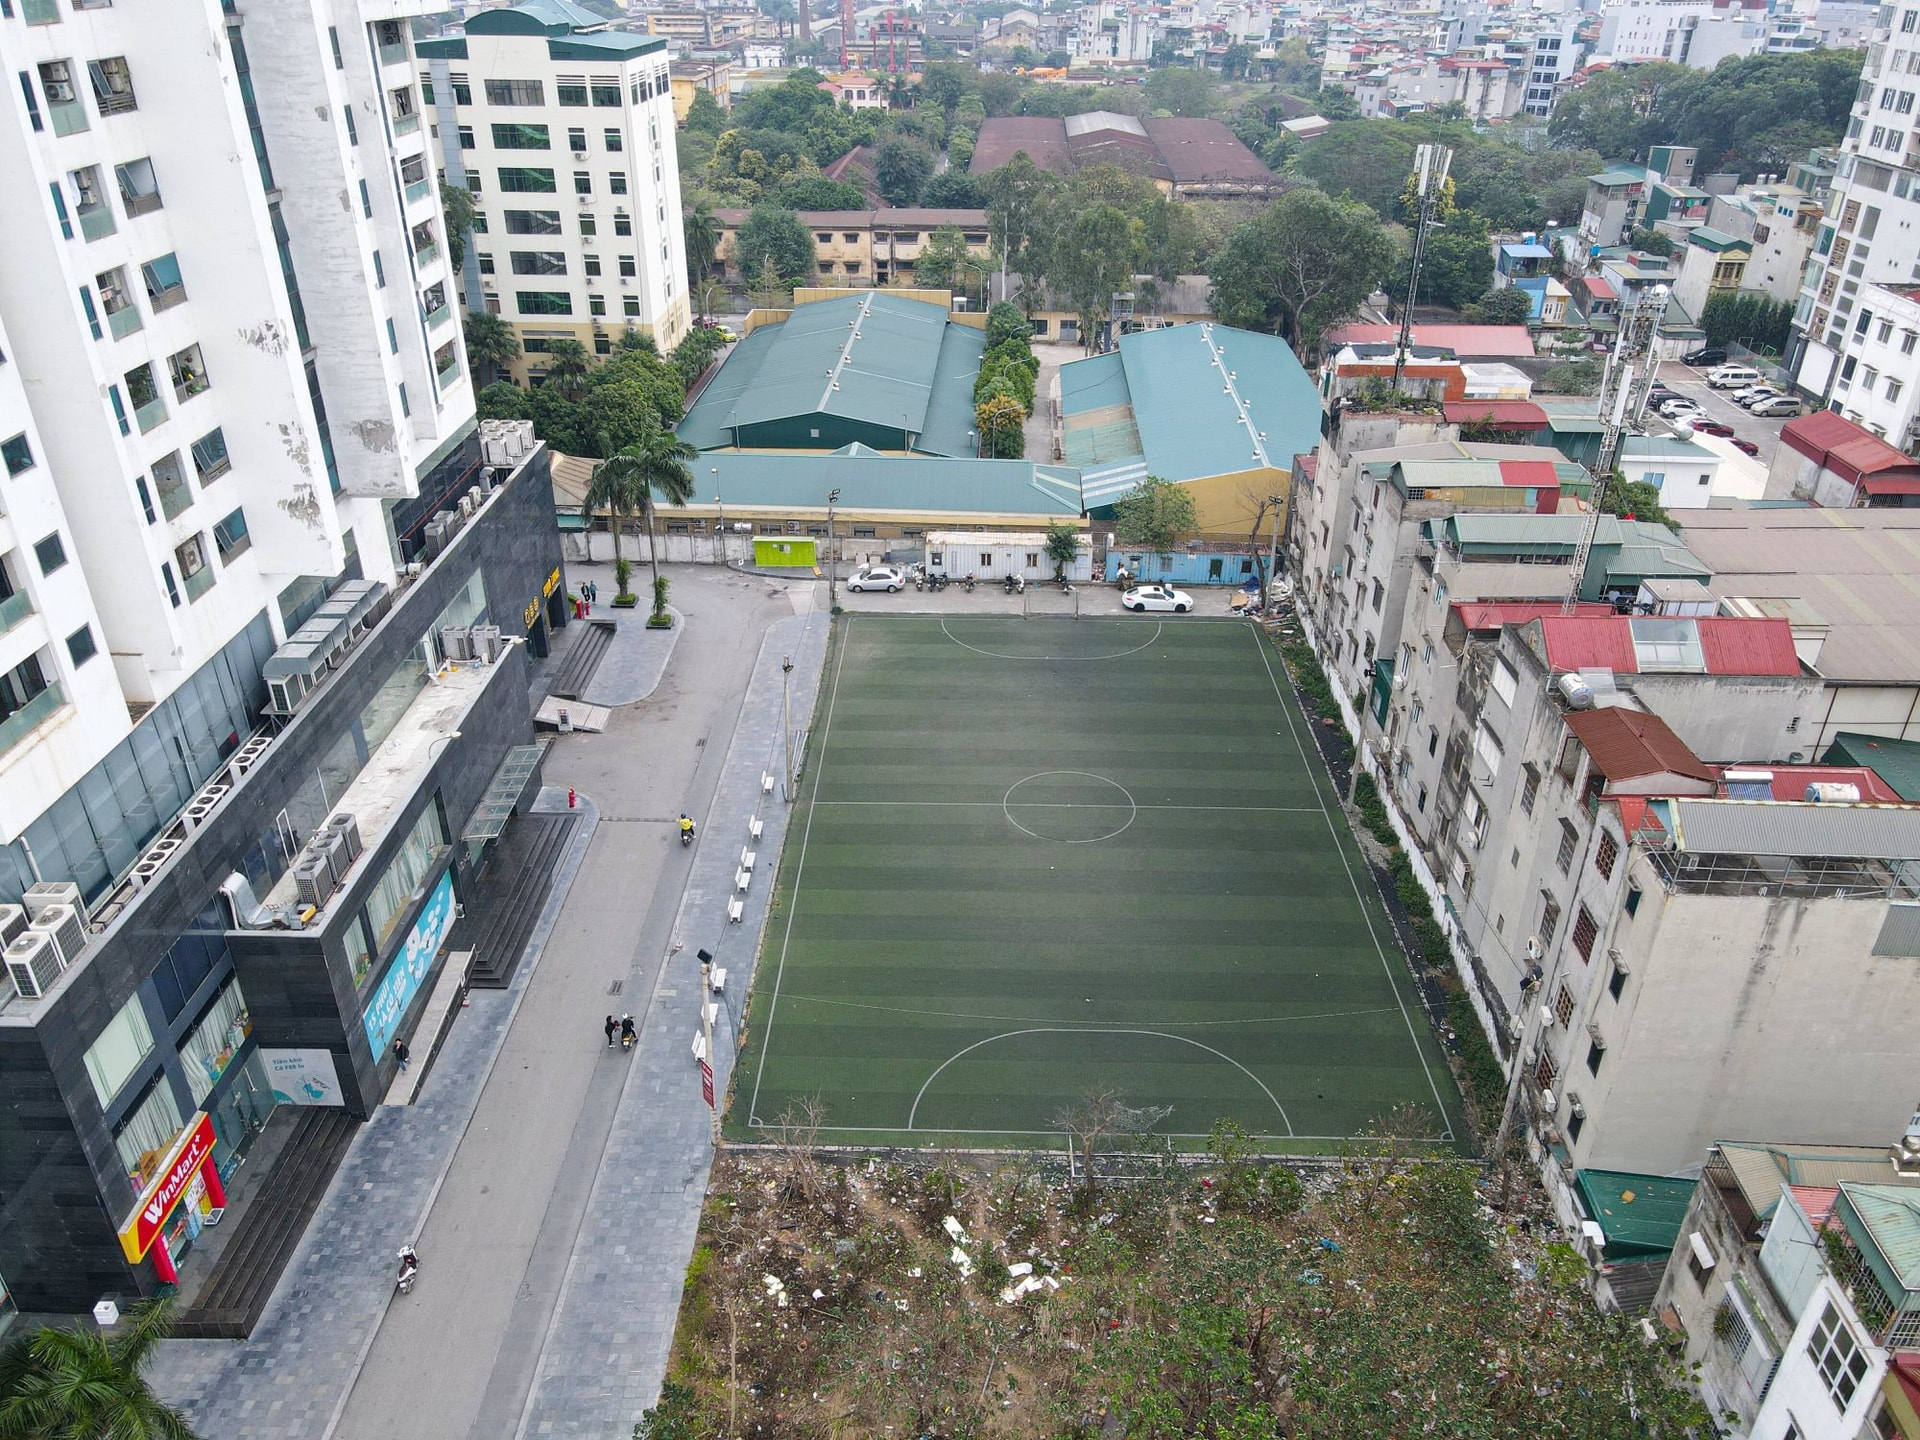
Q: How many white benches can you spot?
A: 8